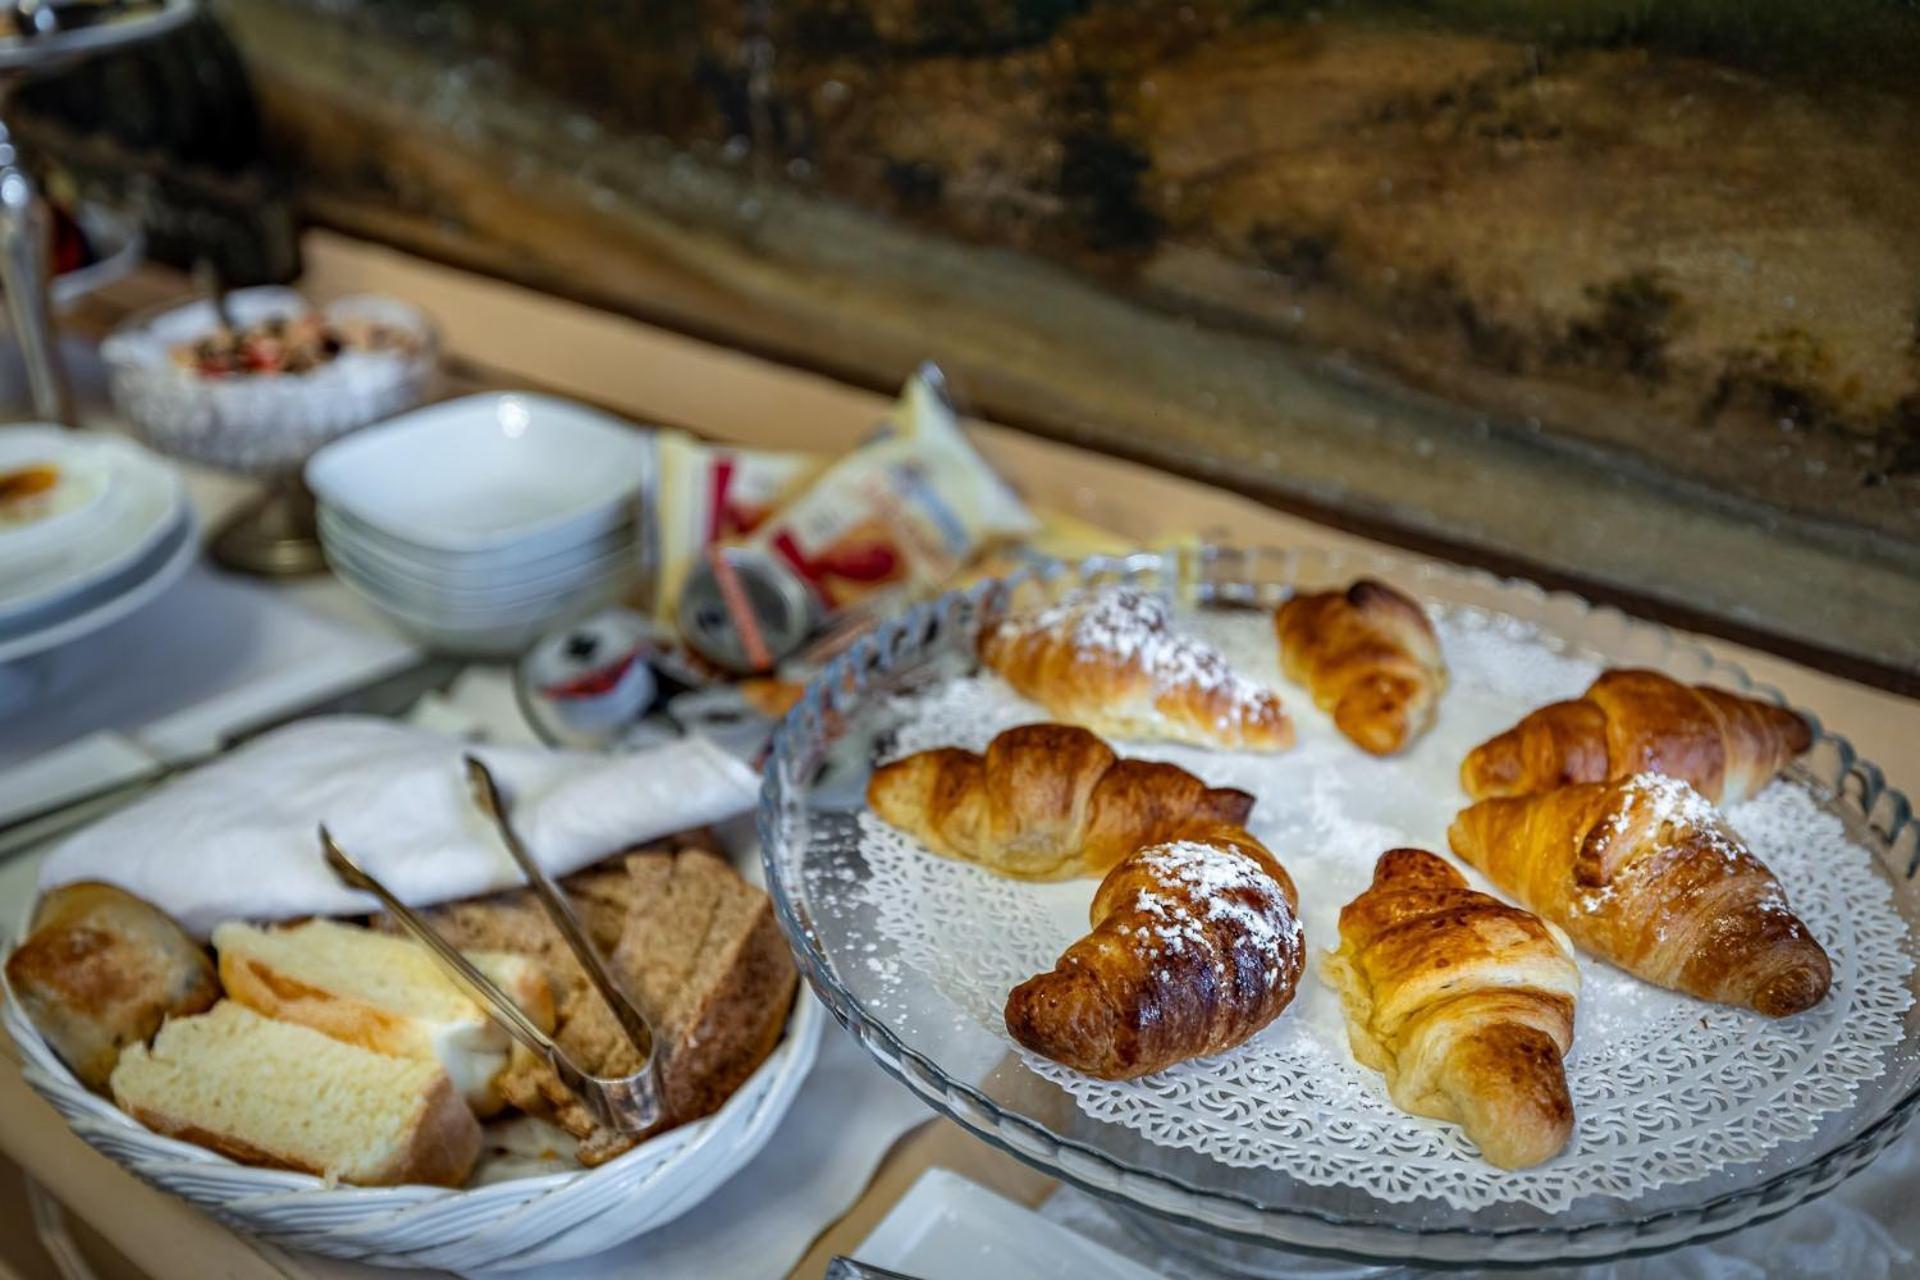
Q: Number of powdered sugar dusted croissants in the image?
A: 3